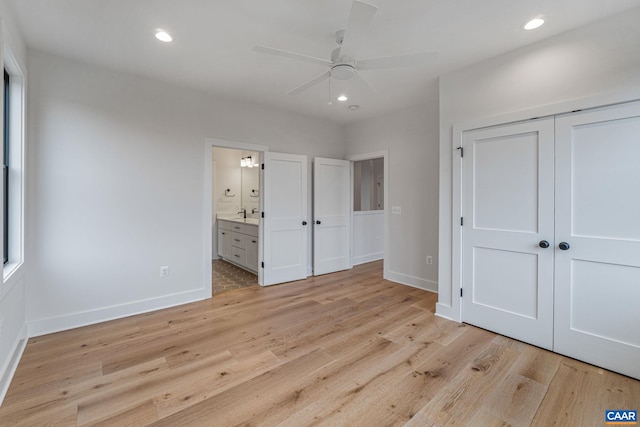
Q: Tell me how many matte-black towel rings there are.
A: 1